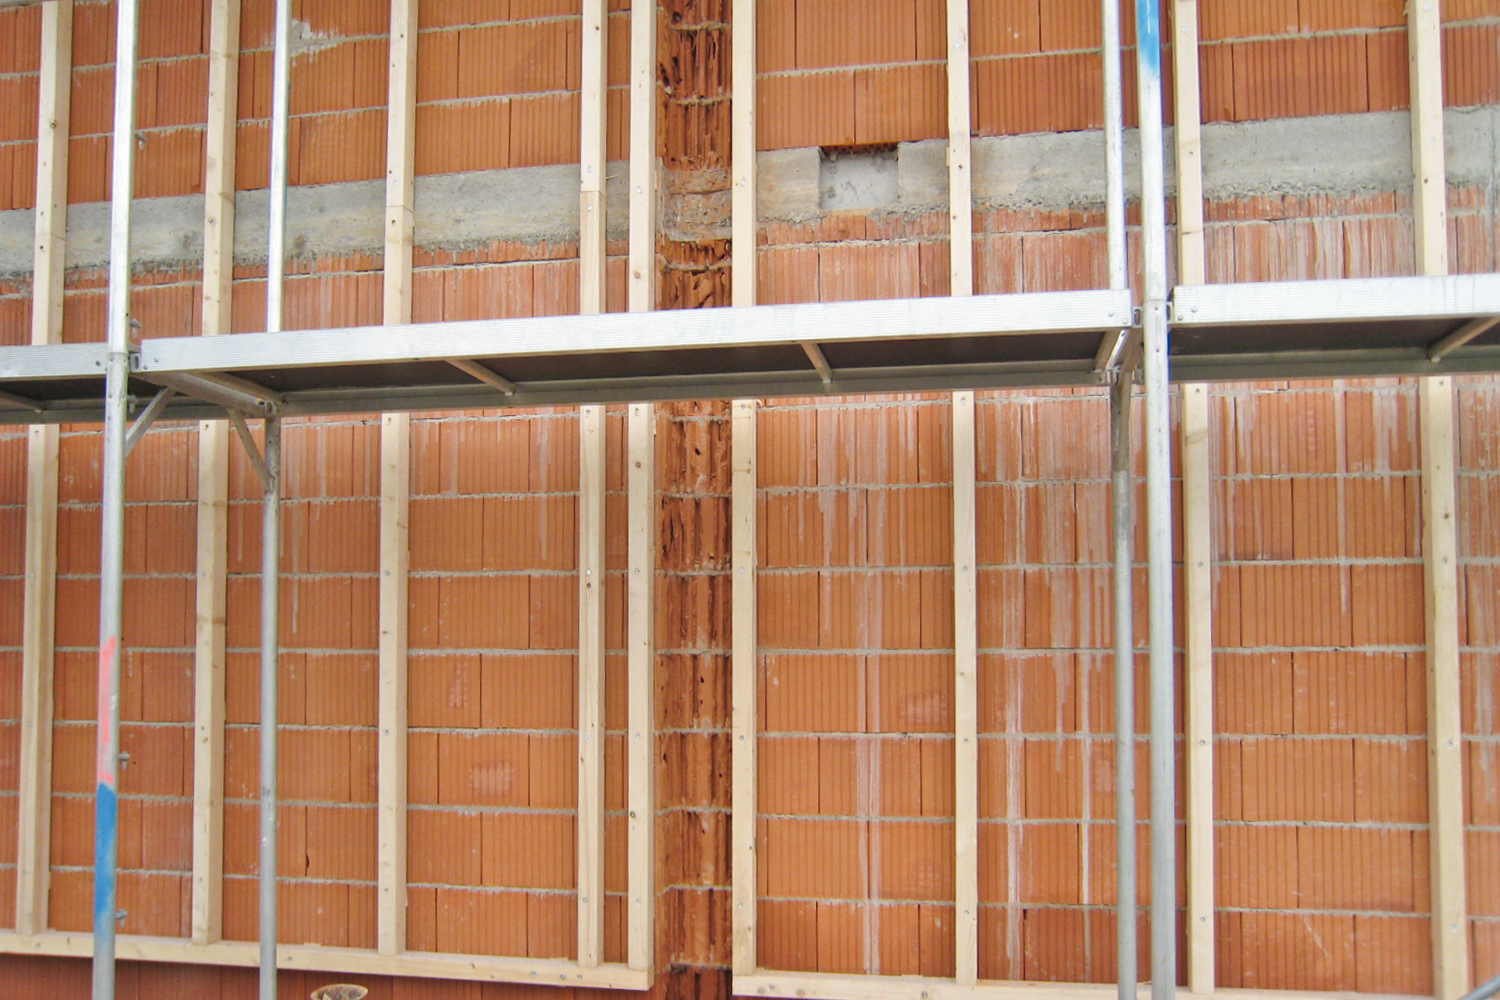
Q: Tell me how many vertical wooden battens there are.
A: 9